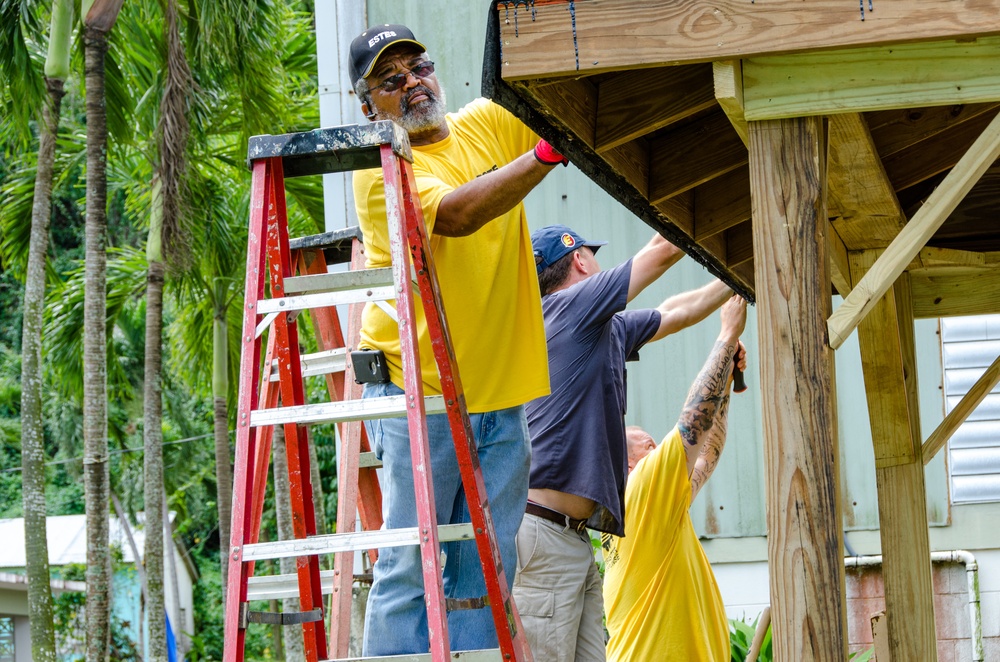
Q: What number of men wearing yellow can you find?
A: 2